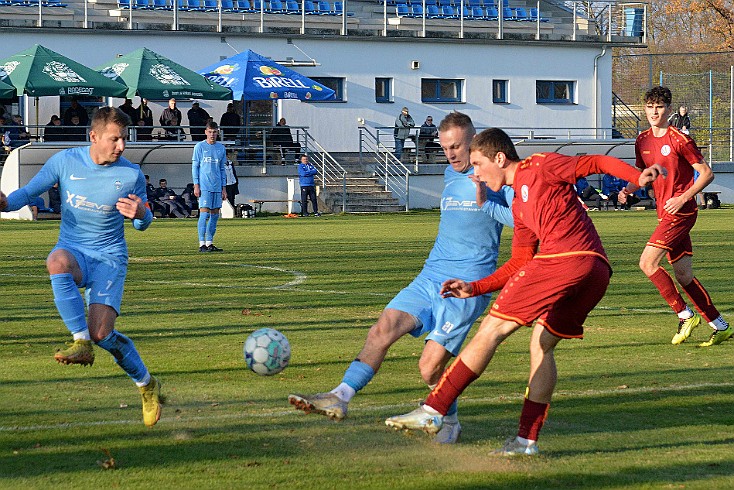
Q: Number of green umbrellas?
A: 3